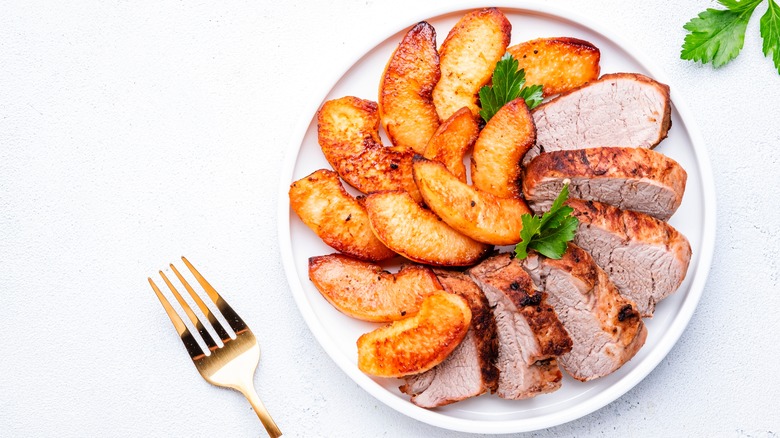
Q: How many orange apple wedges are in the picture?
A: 11